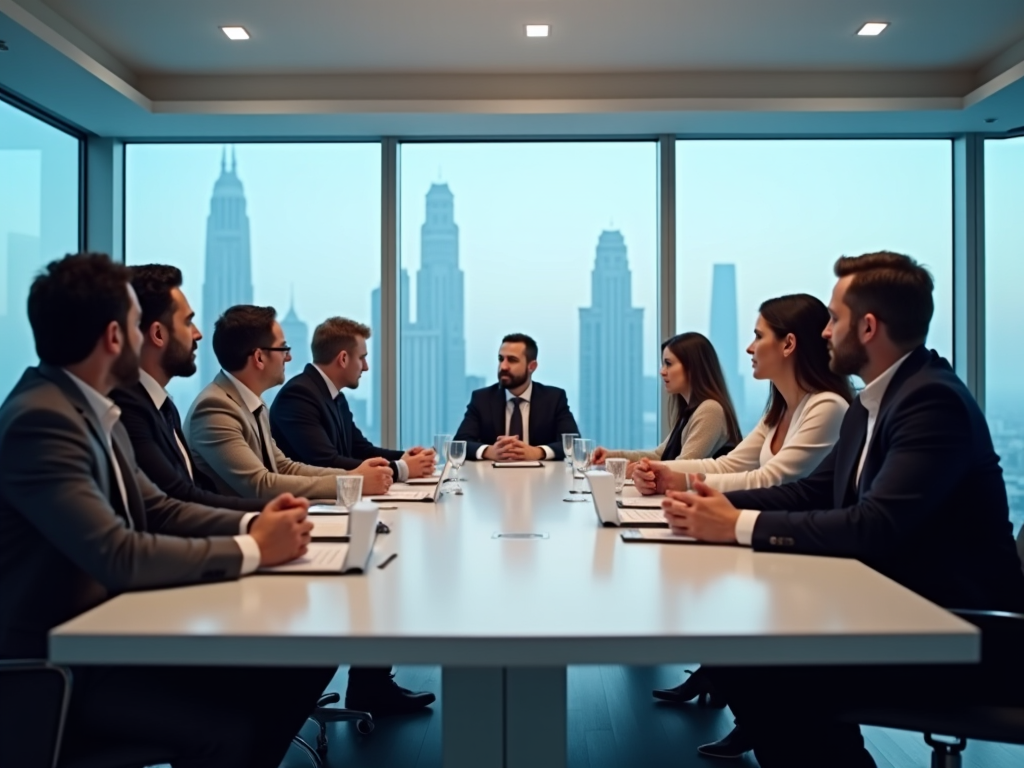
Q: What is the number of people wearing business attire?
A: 8